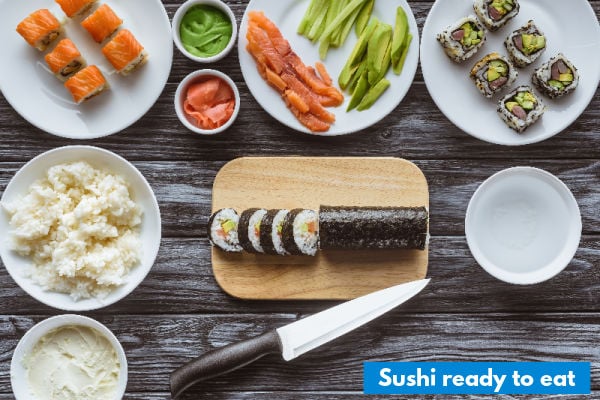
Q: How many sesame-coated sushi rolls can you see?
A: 6